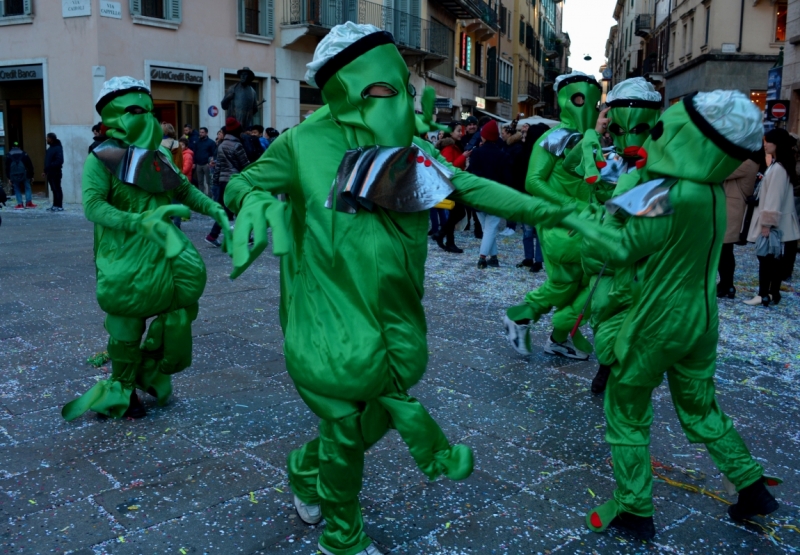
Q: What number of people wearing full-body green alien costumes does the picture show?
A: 5